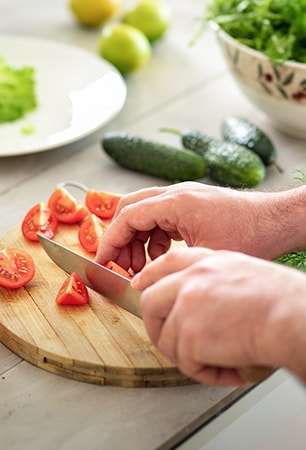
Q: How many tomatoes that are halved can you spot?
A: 1